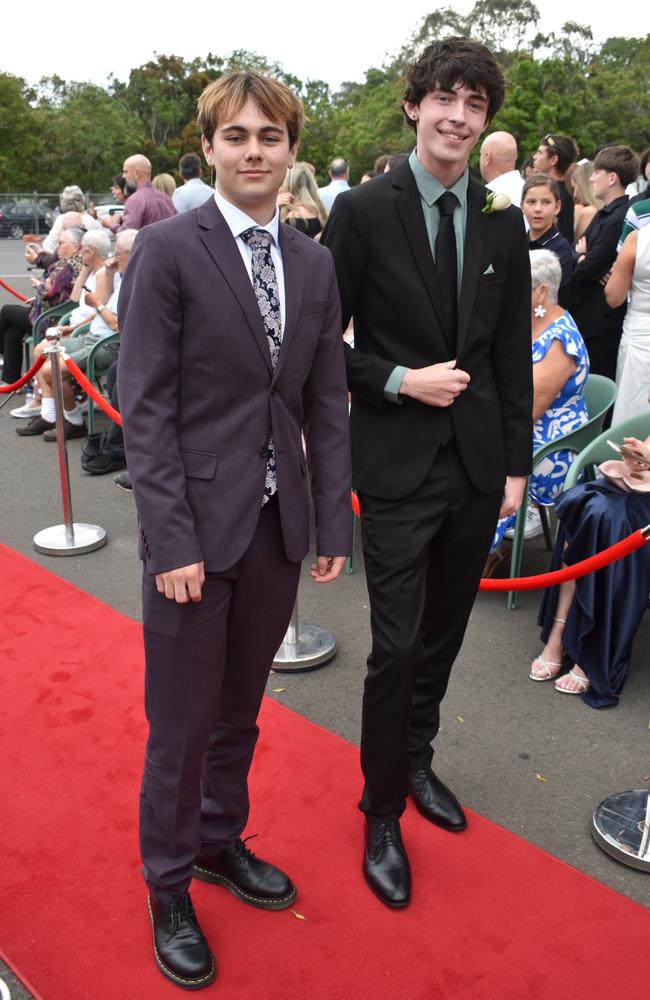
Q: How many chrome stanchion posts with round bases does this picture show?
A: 3